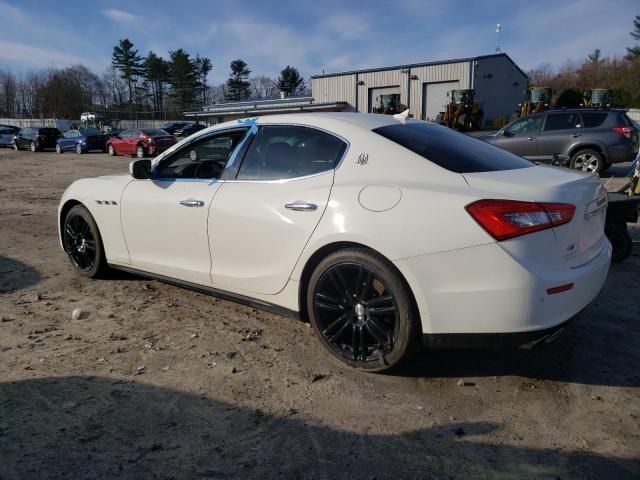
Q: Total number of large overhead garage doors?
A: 2